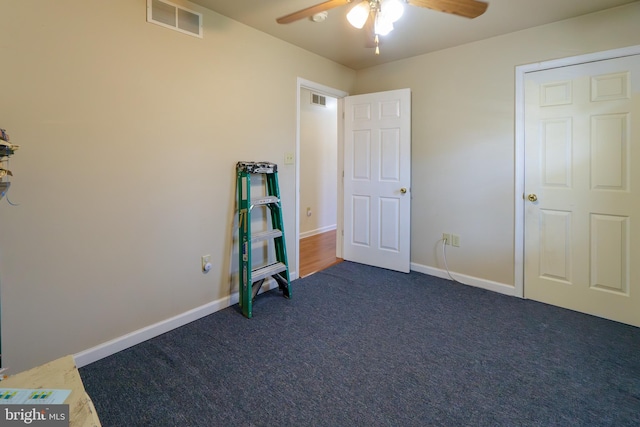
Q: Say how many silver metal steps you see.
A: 3